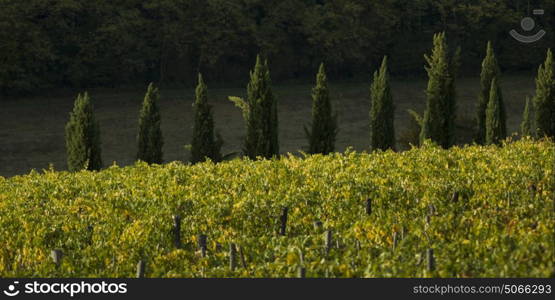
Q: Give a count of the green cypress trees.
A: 11